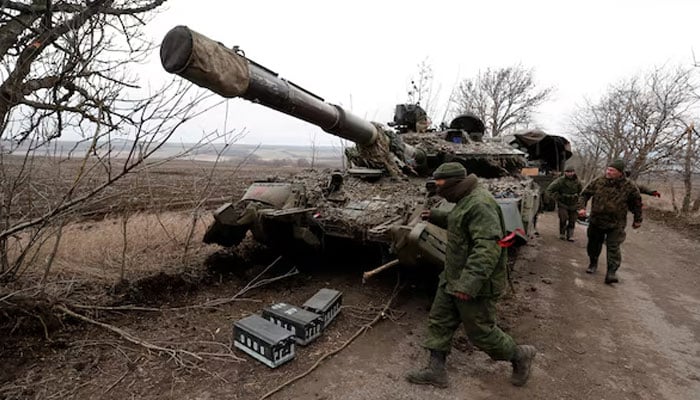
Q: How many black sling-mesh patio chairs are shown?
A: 0